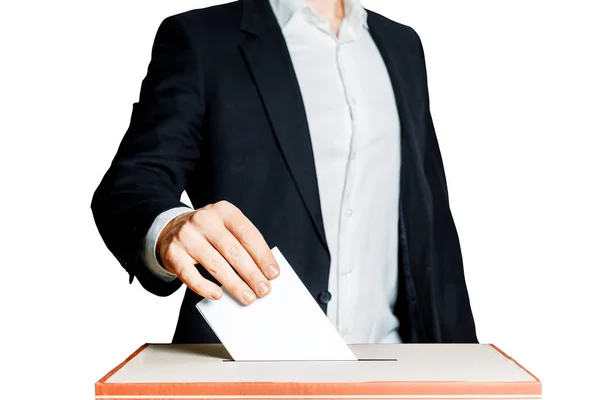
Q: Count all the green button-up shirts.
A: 0